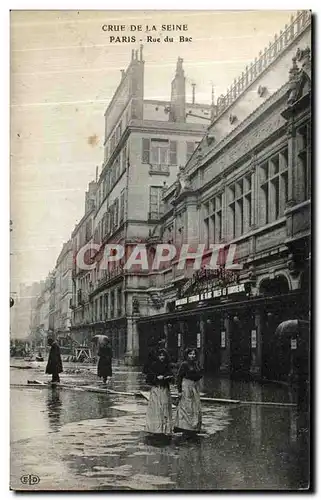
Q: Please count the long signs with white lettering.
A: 1